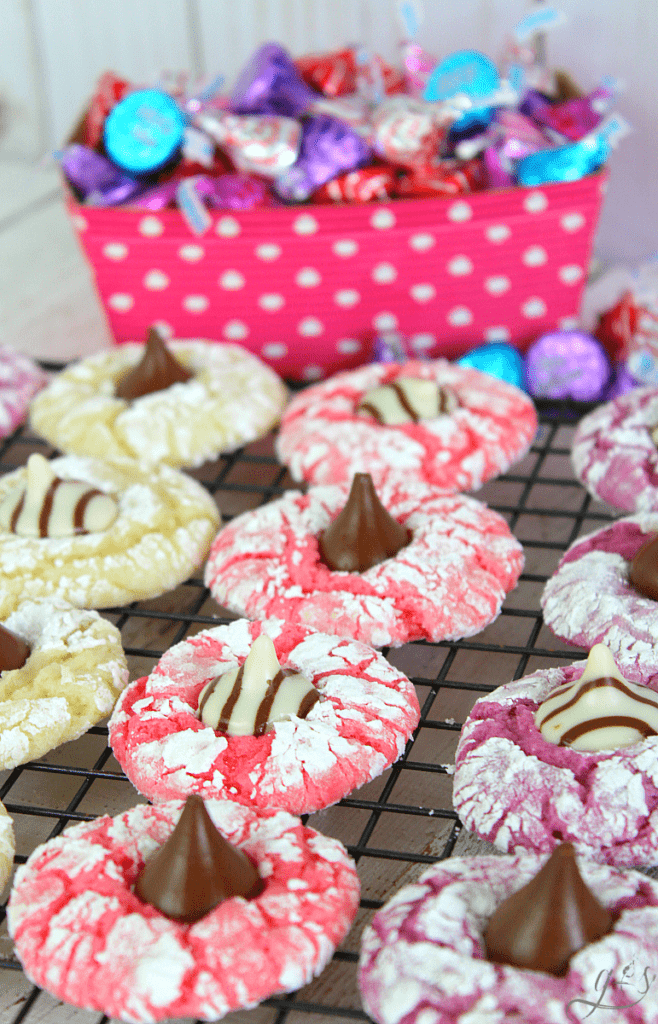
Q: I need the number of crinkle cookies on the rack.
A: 13